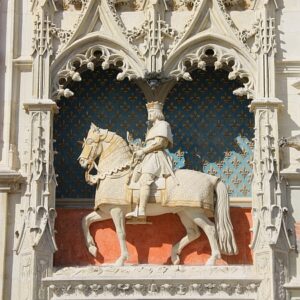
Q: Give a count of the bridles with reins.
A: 1